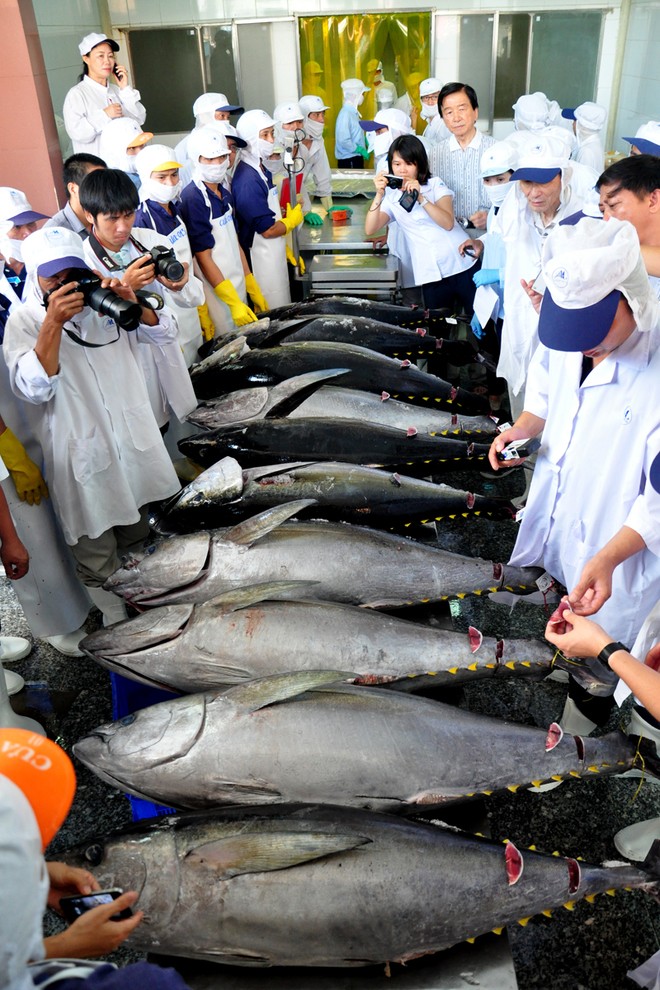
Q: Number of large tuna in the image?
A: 10